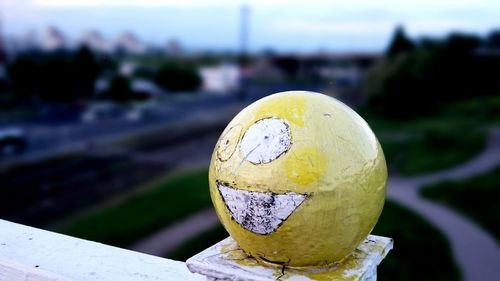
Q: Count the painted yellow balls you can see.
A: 1